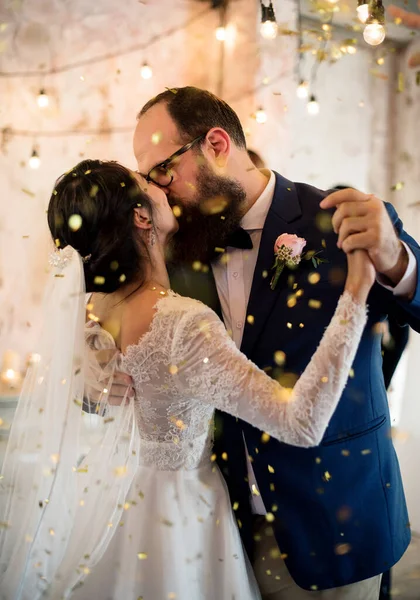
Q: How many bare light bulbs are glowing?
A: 10